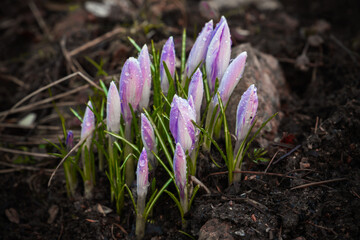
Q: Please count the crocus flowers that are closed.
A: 15